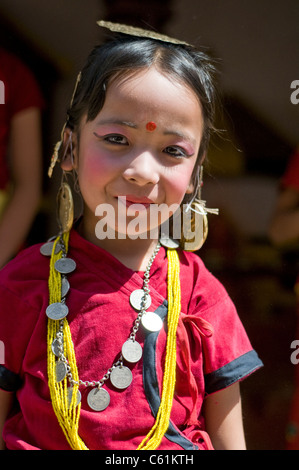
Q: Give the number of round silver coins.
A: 13